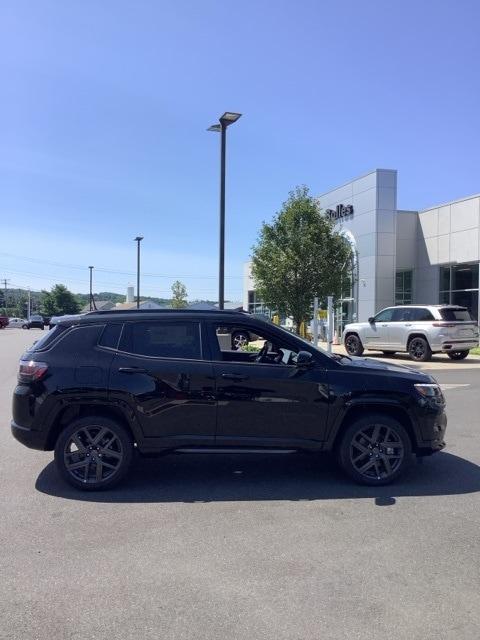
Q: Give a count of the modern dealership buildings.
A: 1